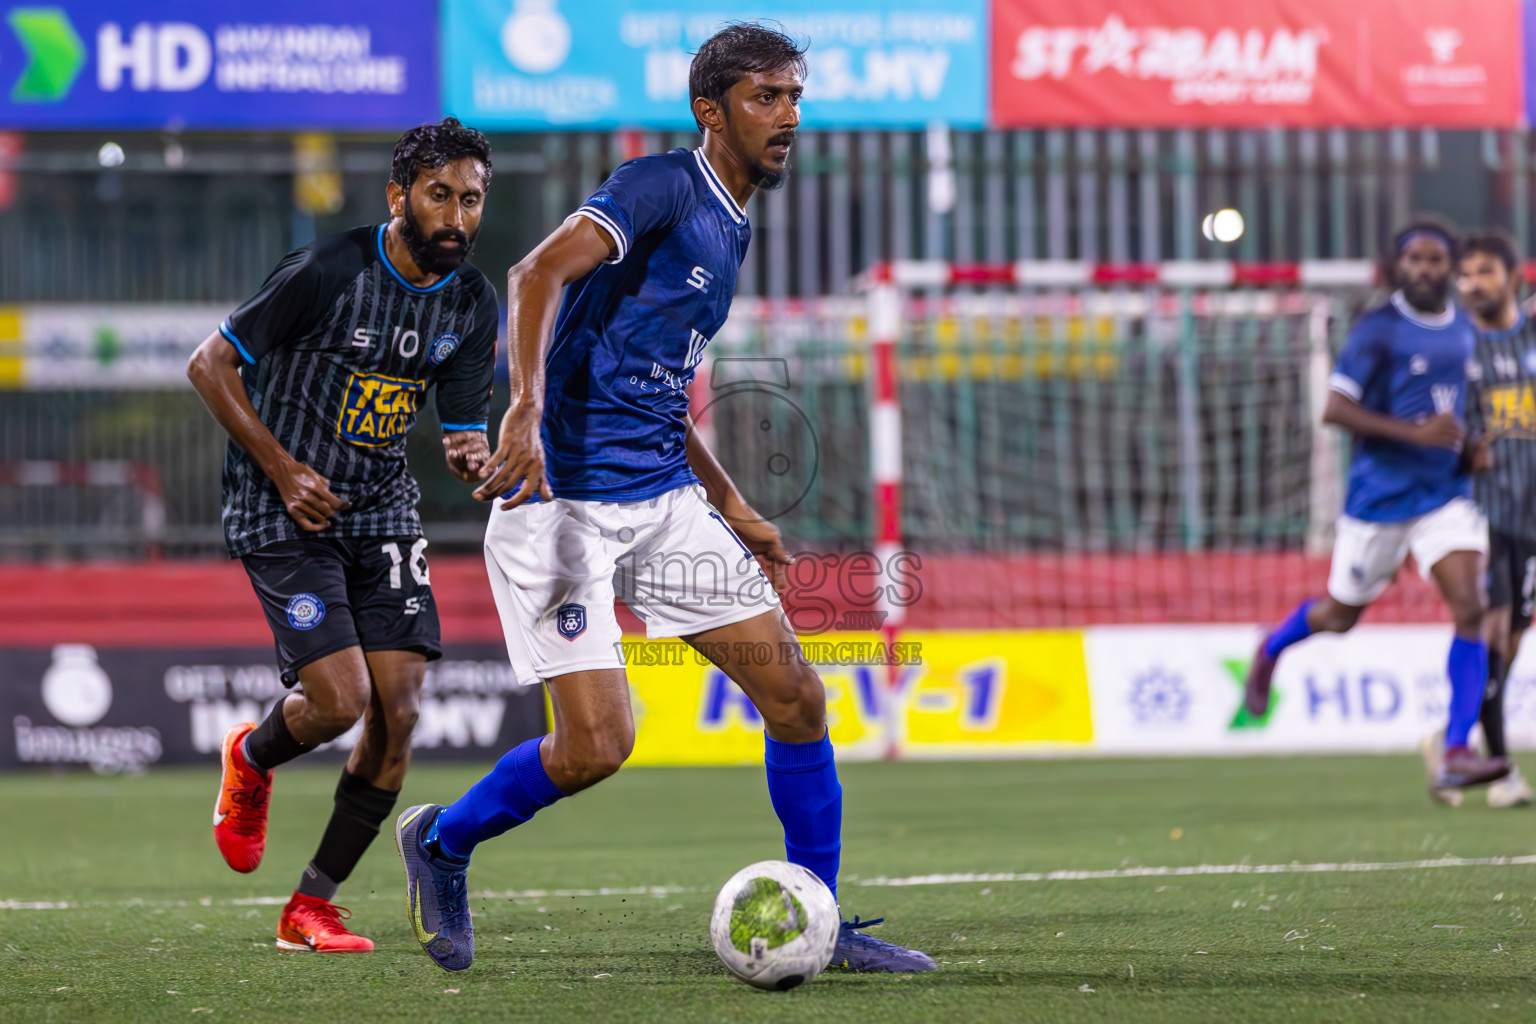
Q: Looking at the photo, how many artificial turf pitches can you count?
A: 1